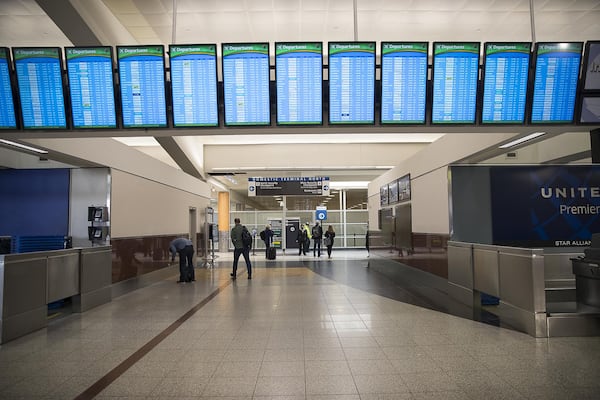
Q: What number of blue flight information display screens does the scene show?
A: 12